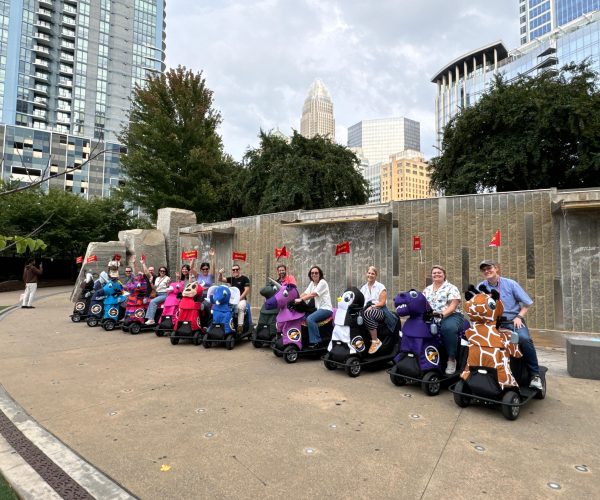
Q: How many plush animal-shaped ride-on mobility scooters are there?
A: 12